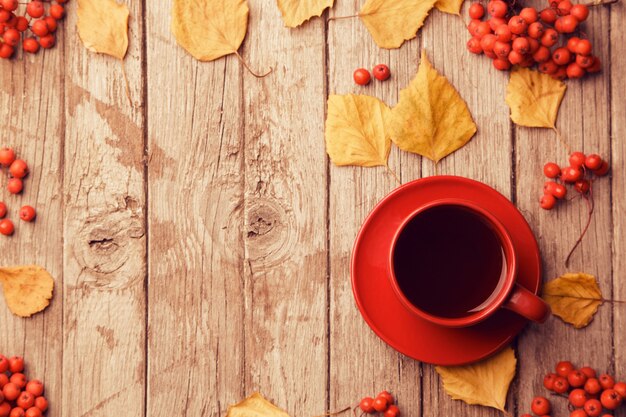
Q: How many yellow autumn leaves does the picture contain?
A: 12